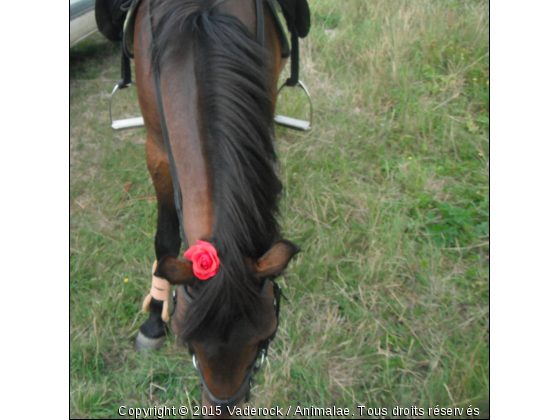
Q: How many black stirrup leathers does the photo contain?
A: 2